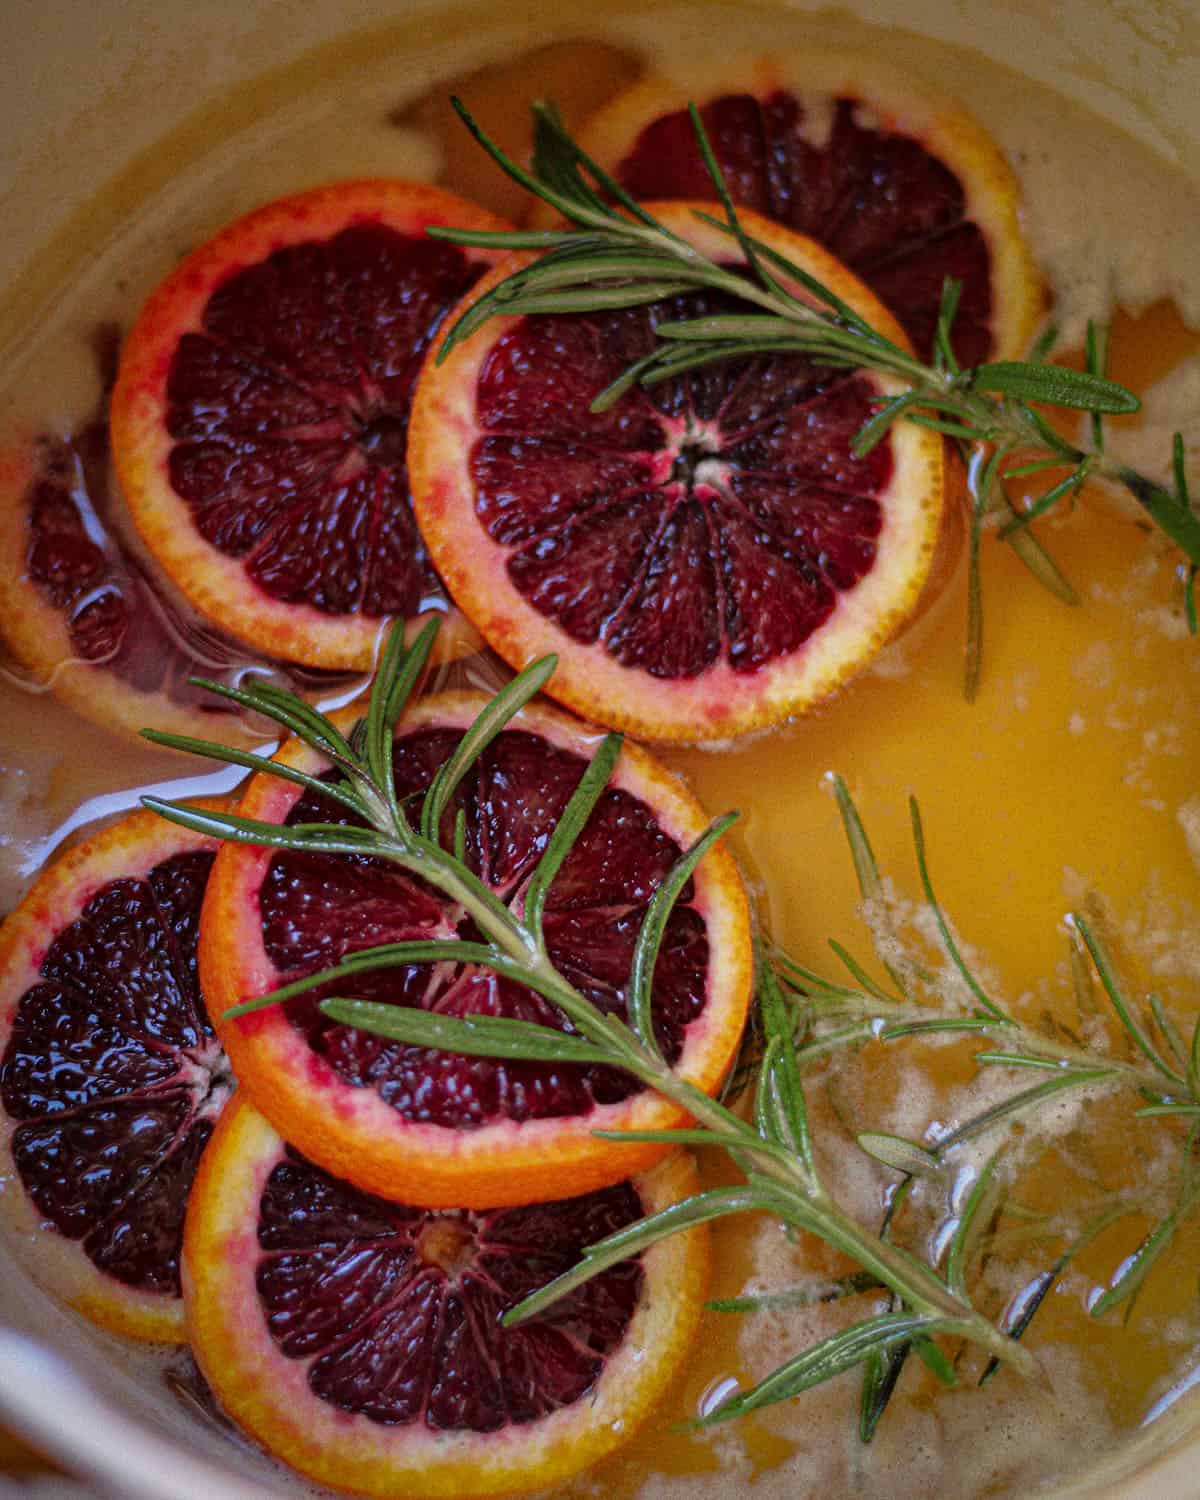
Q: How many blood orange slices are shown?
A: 7